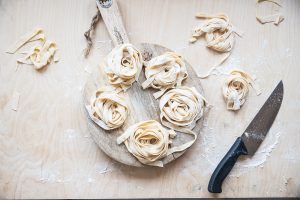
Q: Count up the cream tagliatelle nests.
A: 7